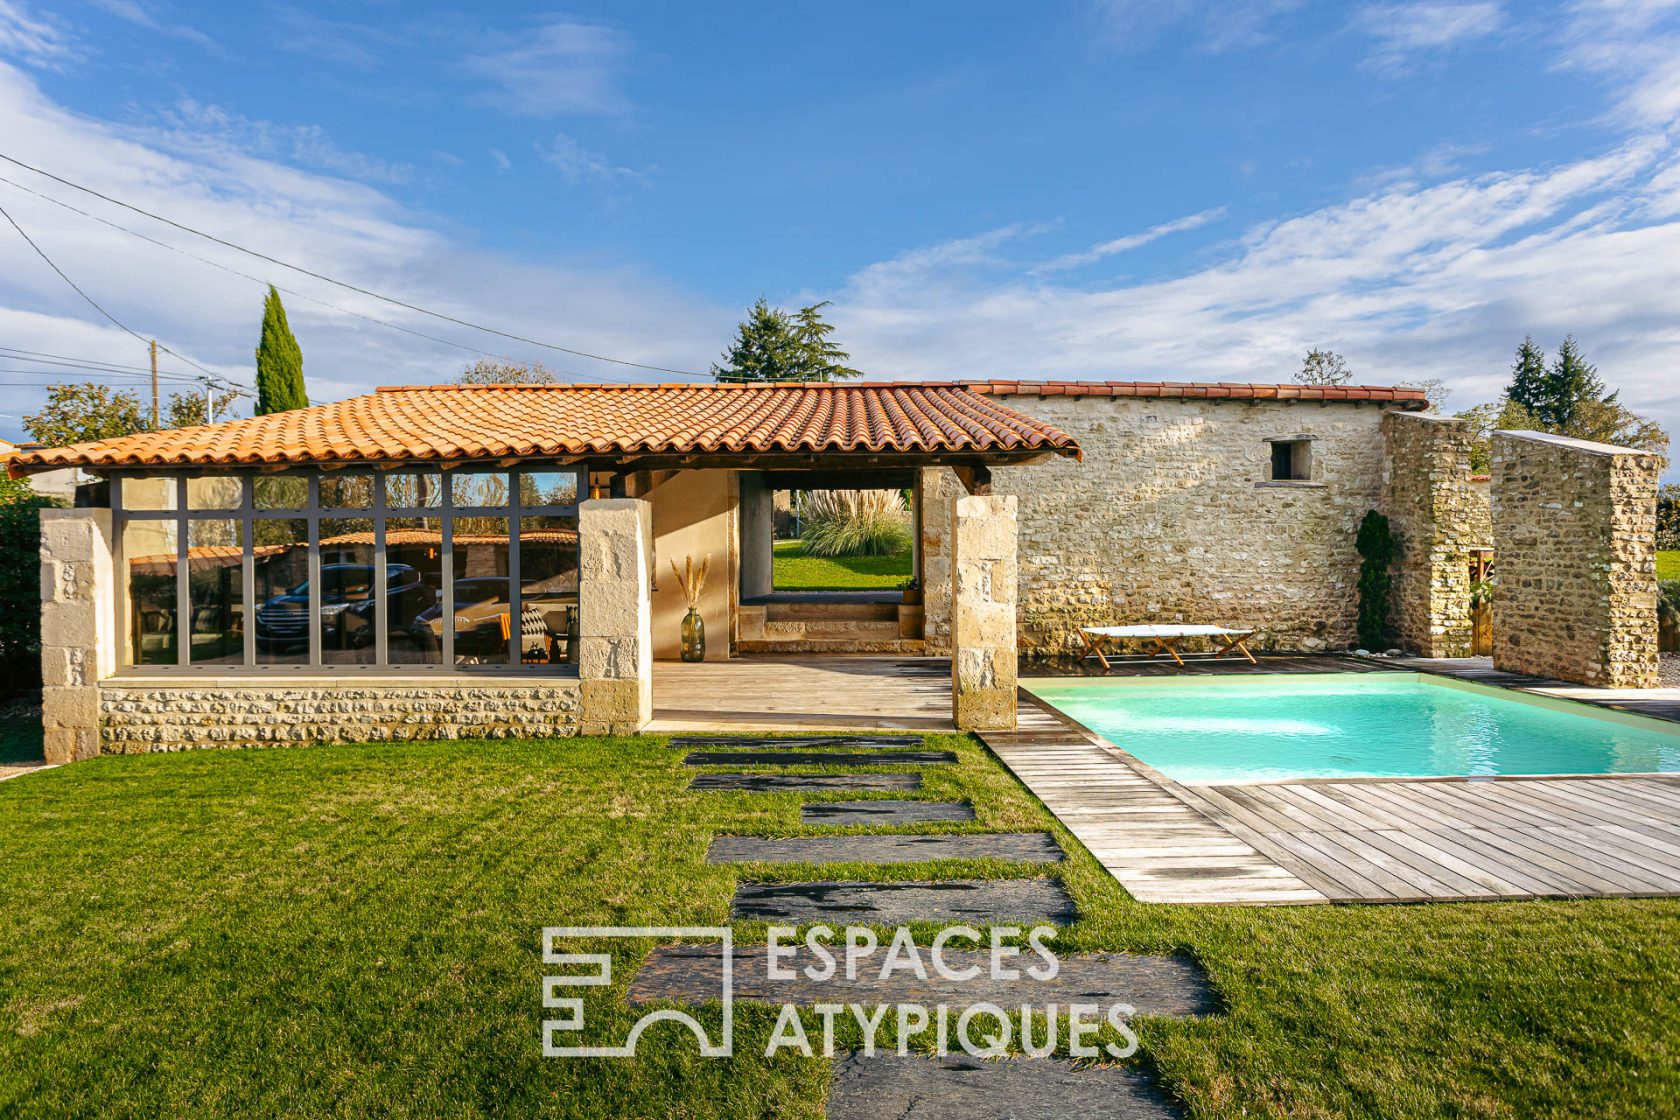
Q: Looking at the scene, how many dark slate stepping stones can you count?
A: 8